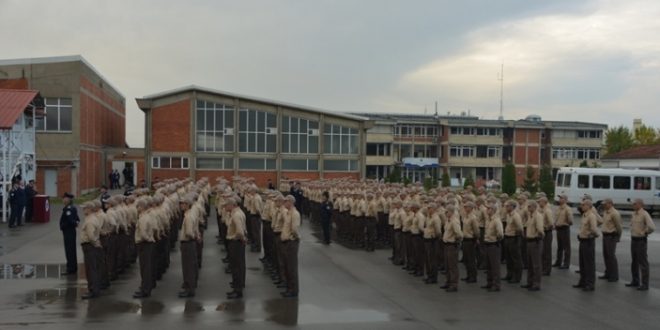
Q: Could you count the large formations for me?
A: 2